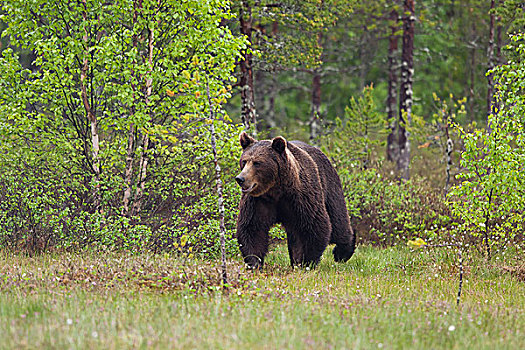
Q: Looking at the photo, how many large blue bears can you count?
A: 0